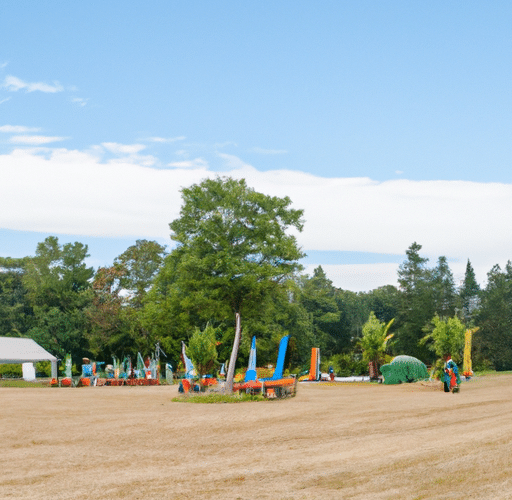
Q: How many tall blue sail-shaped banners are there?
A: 2